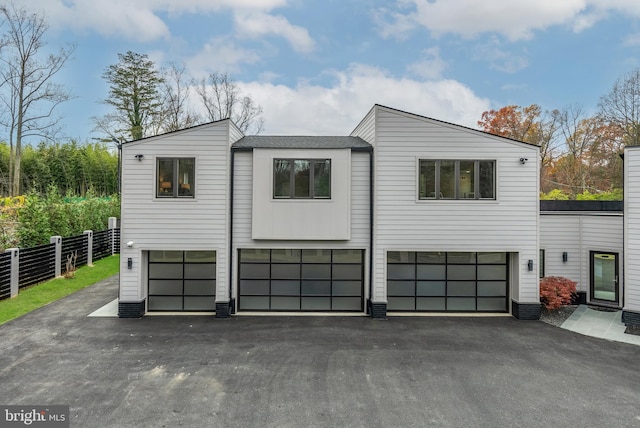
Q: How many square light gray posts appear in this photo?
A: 4